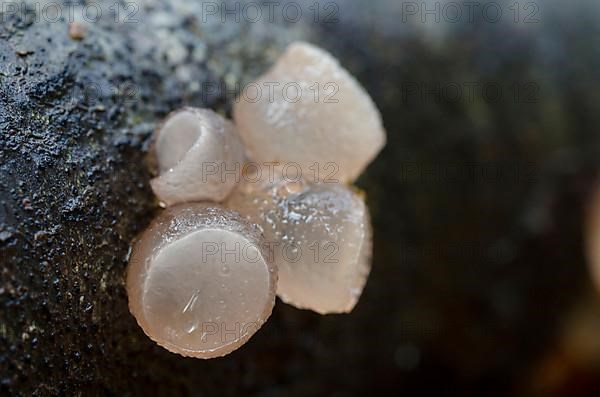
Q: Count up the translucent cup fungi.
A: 4